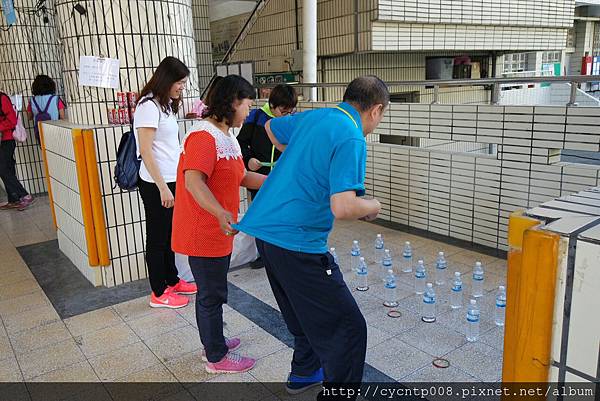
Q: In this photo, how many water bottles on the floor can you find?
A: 14